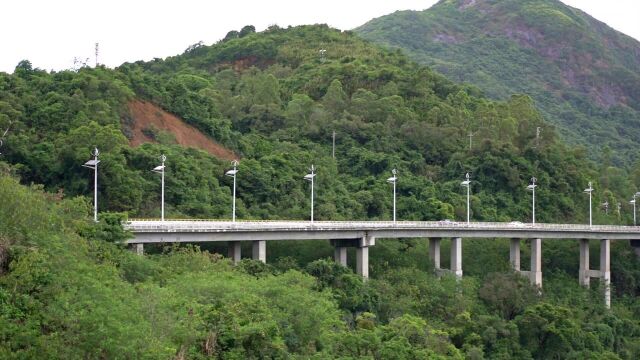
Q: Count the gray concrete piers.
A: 11